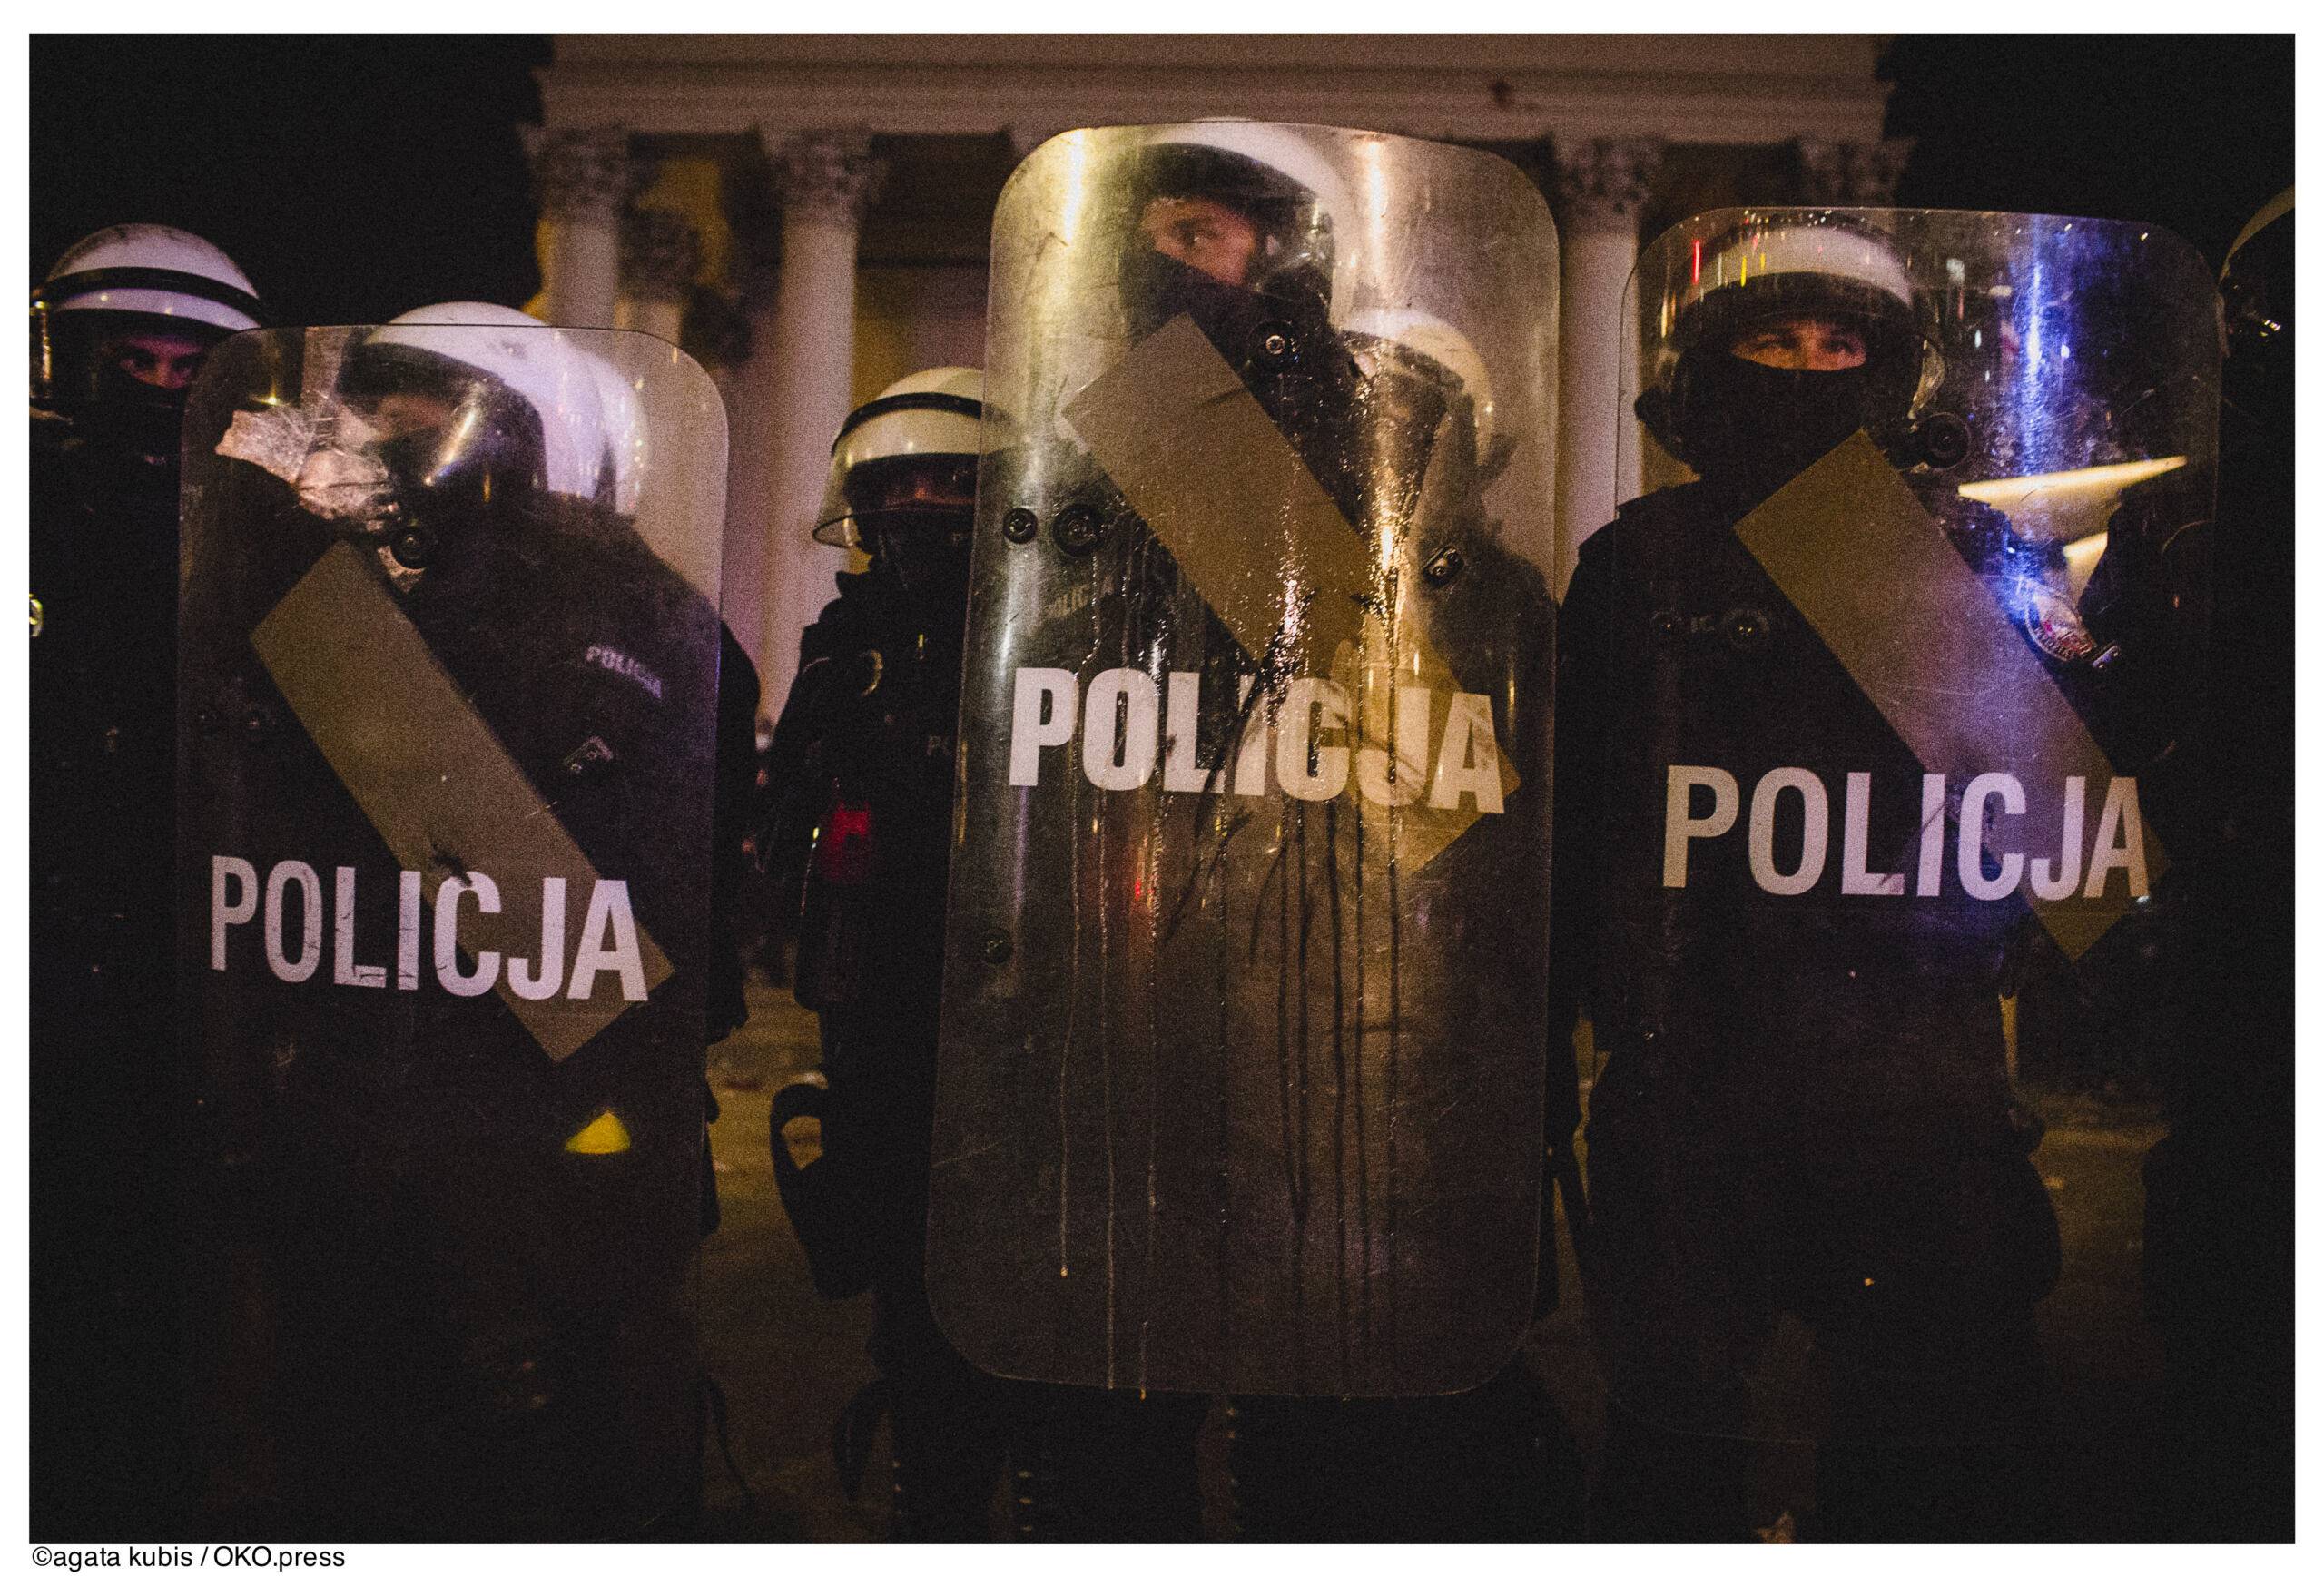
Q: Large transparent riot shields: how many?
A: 3